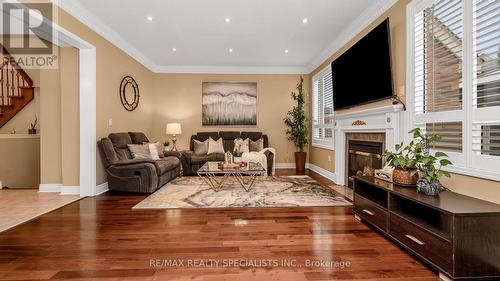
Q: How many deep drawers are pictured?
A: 2